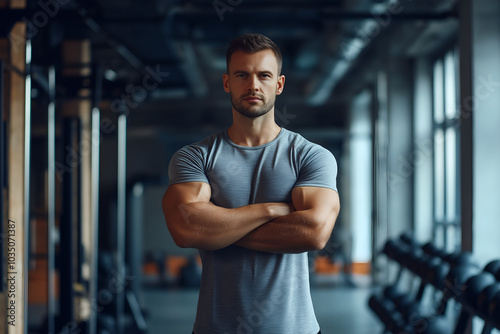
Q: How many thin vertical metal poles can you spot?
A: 4